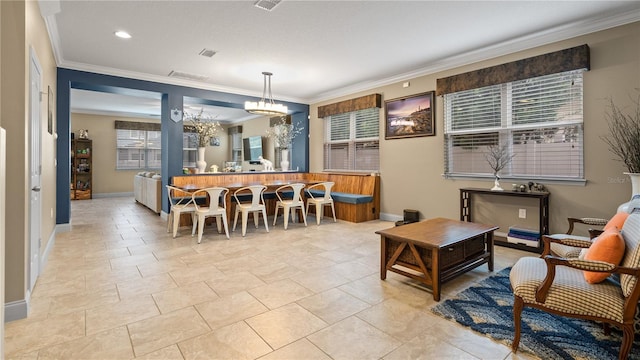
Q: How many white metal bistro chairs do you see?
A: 5